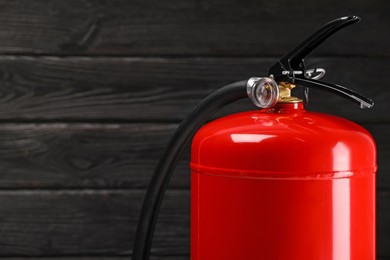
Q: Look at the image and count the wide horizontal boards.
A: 4